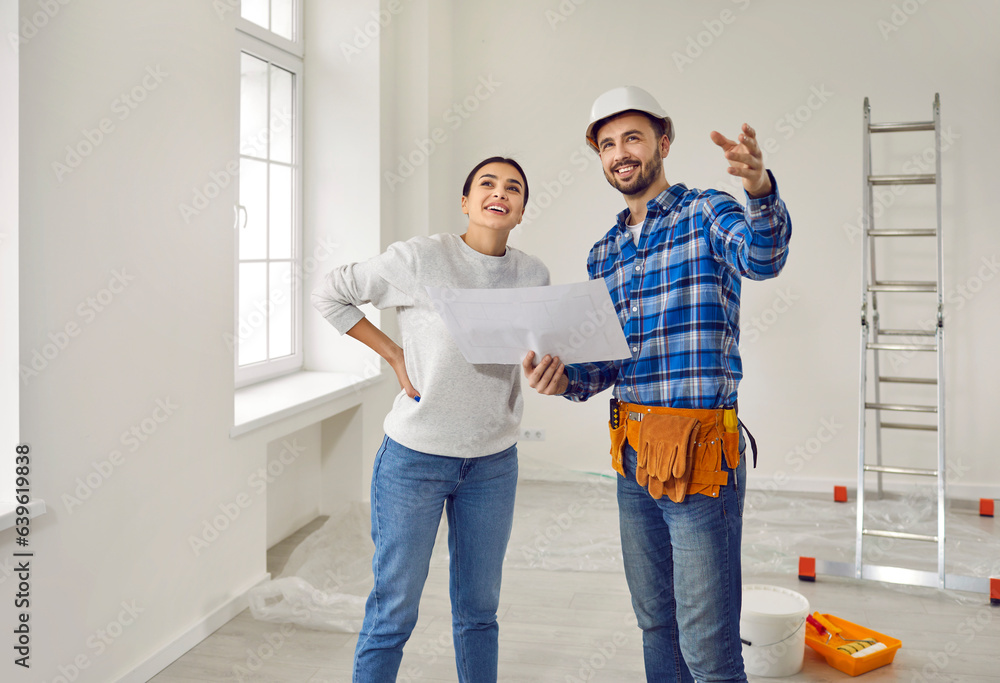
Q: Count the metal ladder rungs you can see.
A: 11